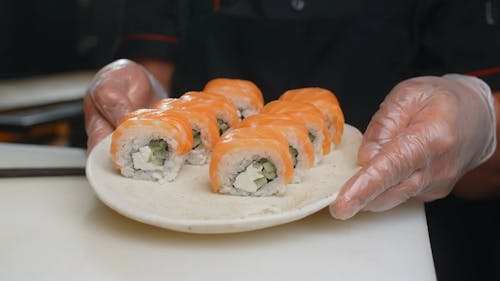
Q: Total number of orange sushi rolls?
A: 8